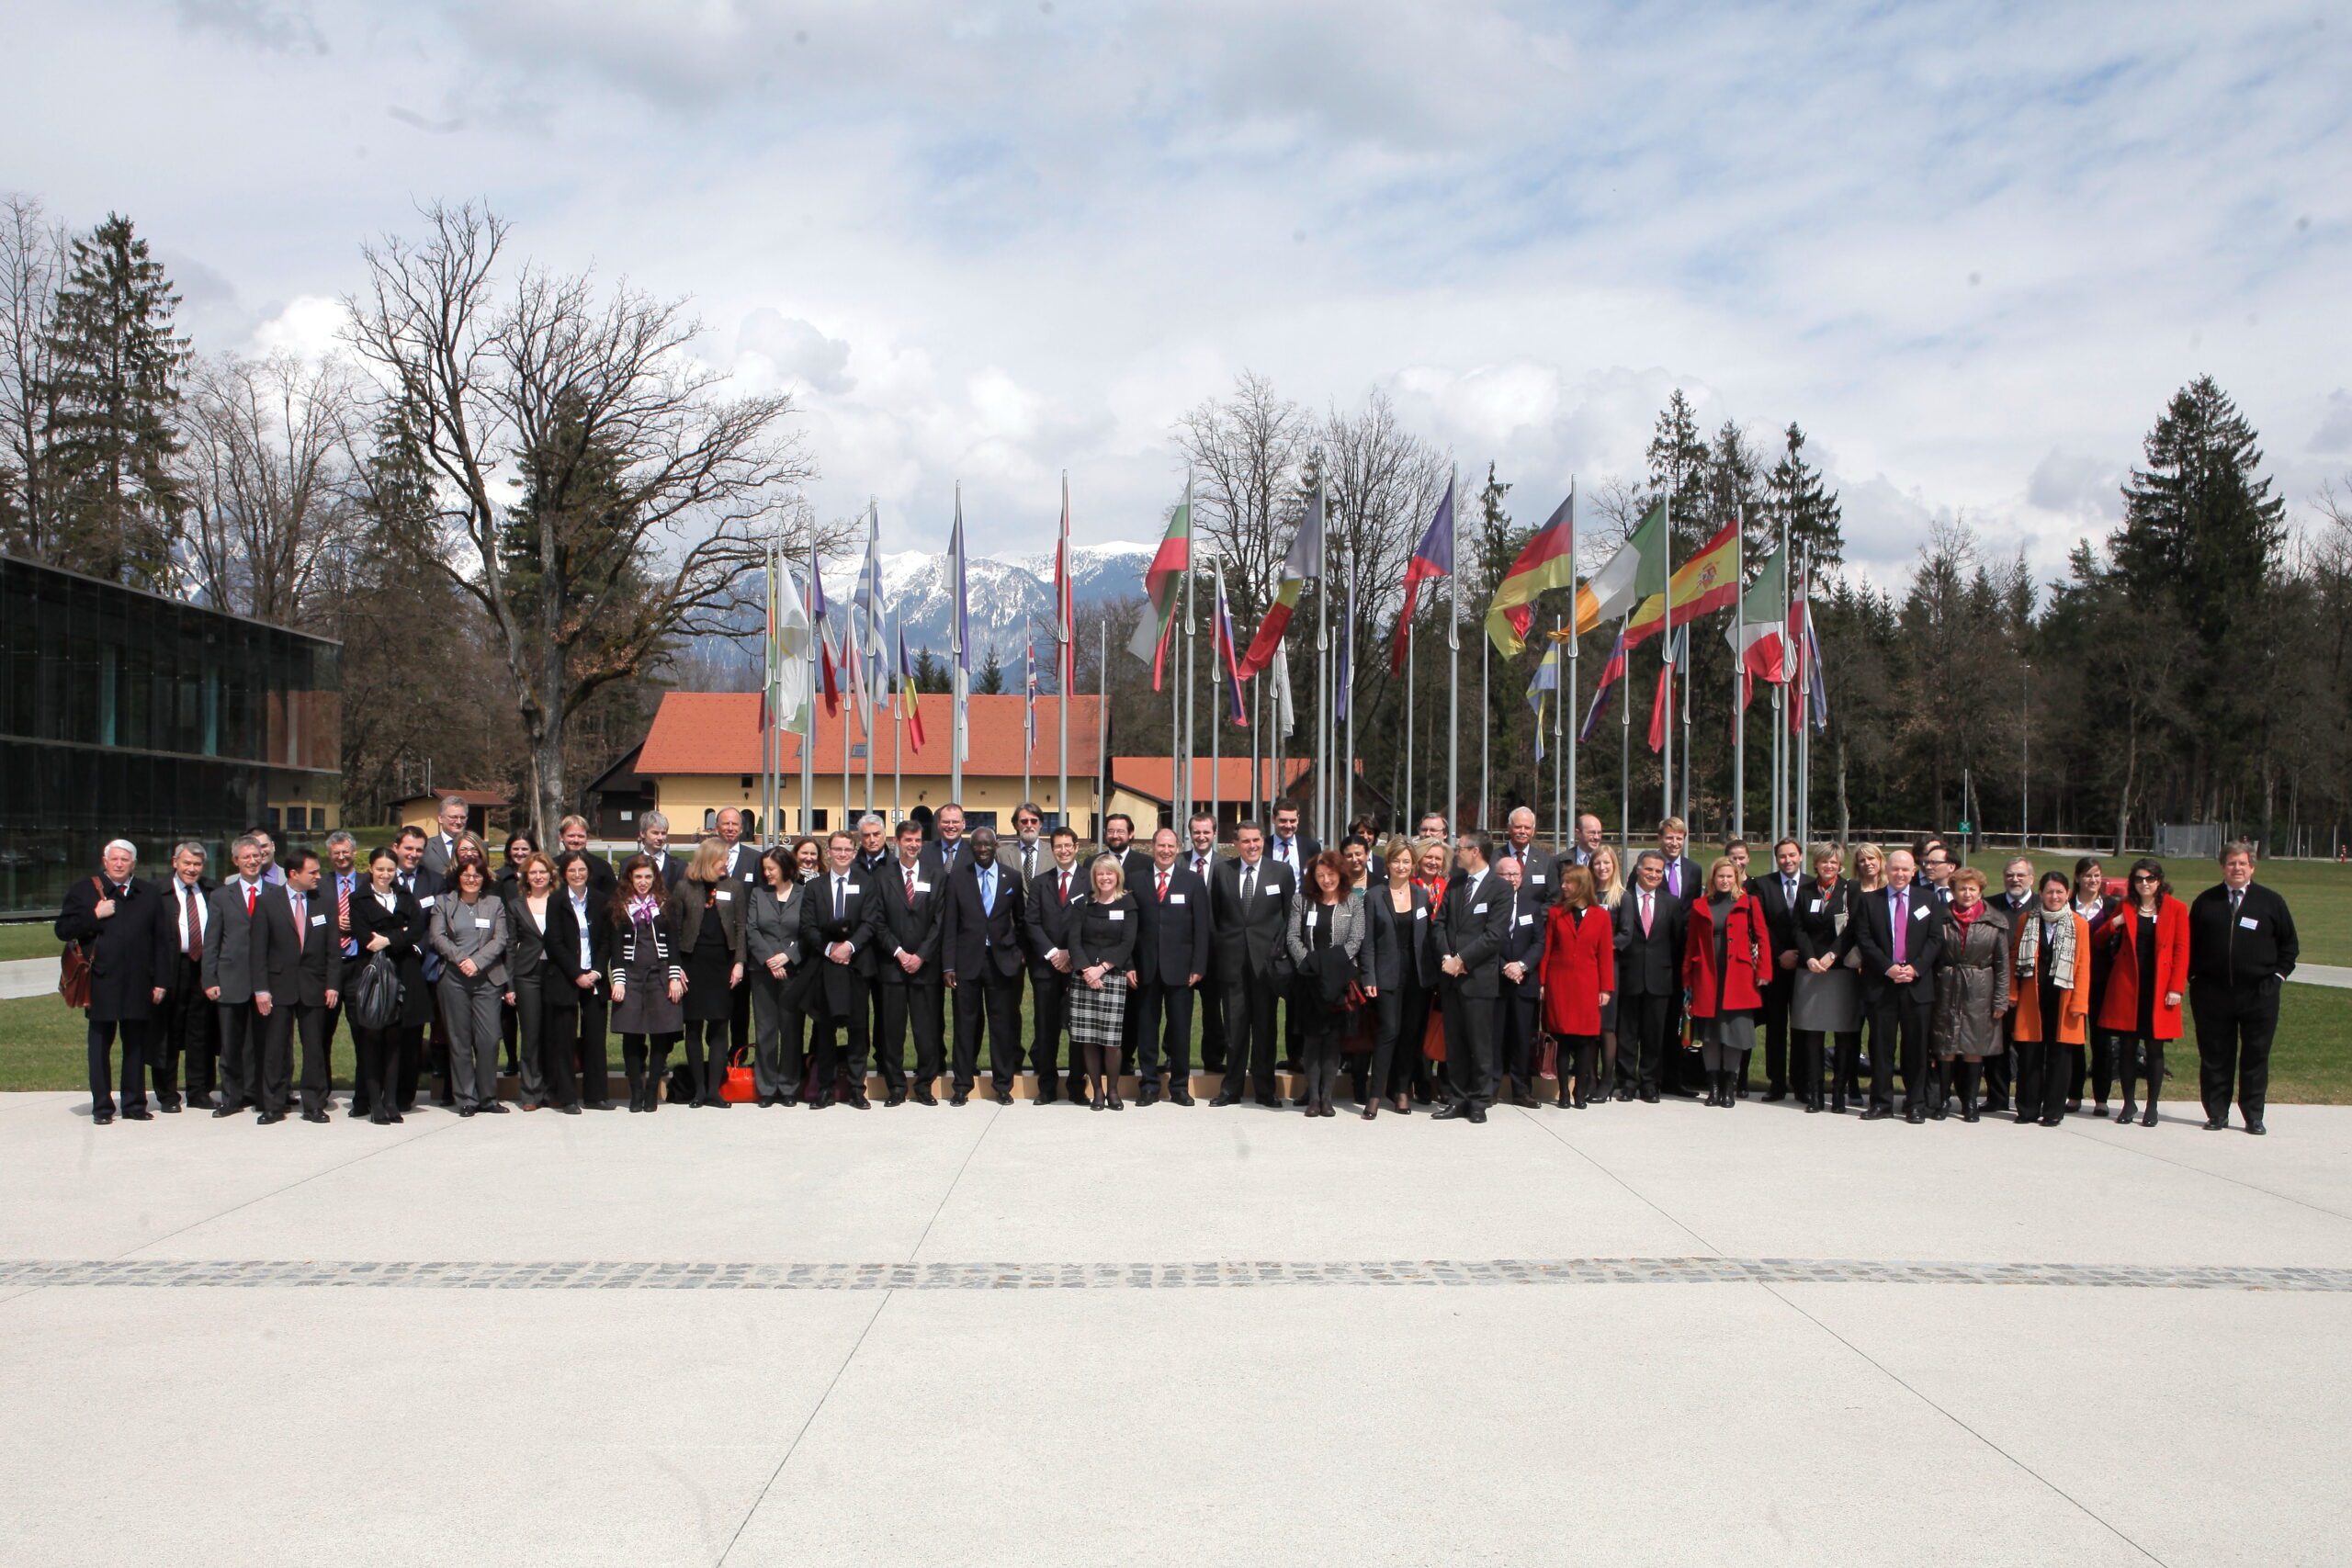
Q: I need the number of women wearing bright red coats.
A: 3